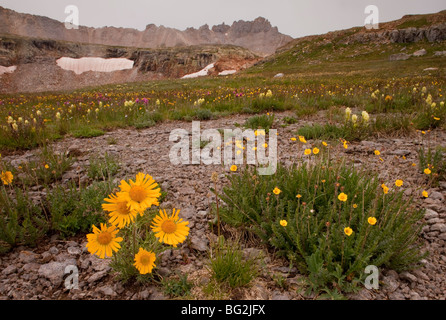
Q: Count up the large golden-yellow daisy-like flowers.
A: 5